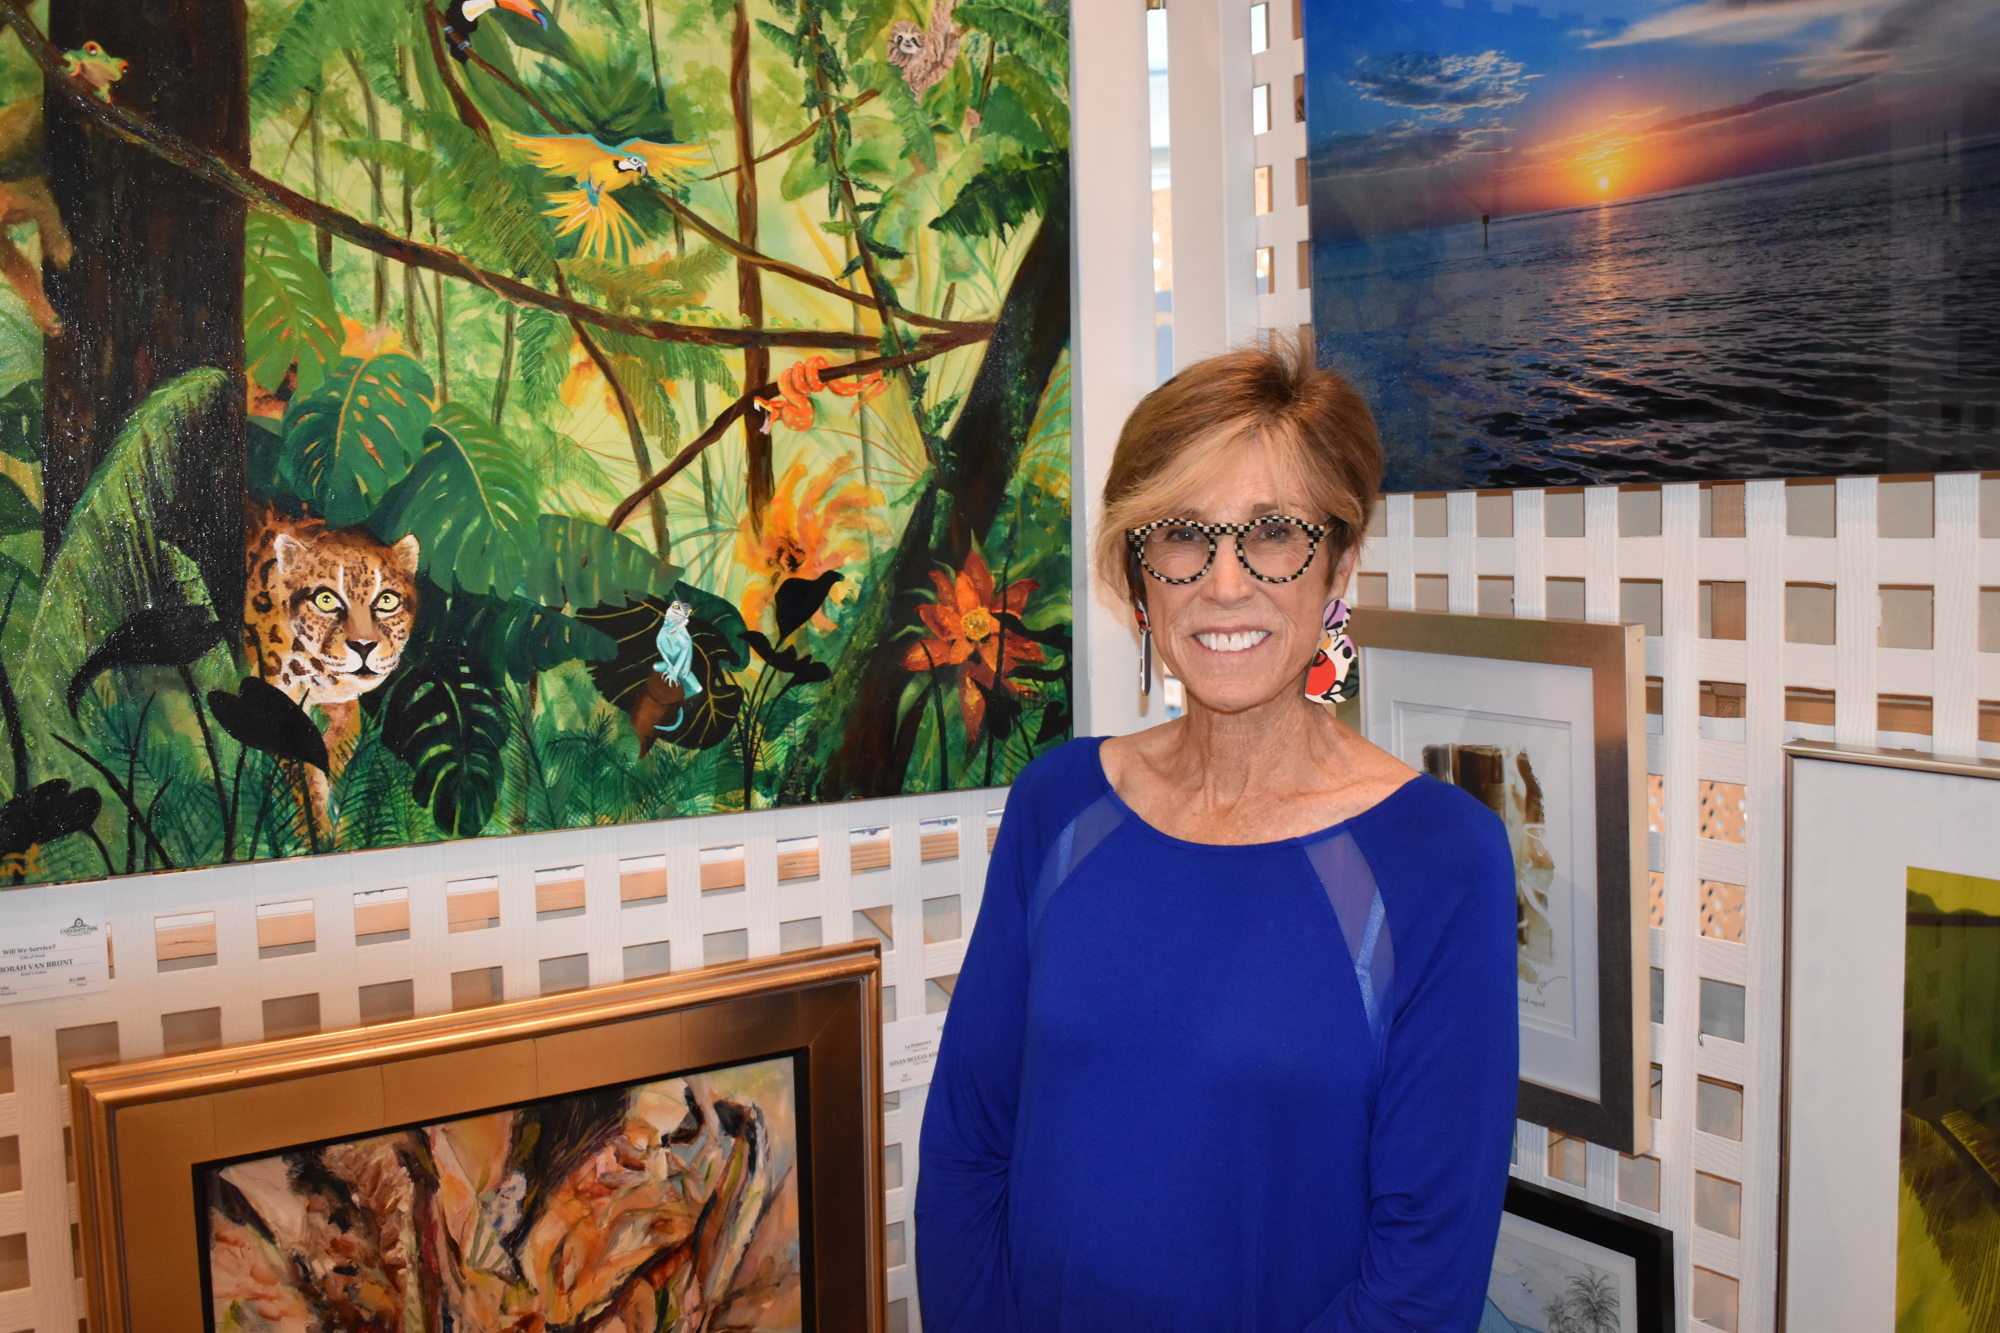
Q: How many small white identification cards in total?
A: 2